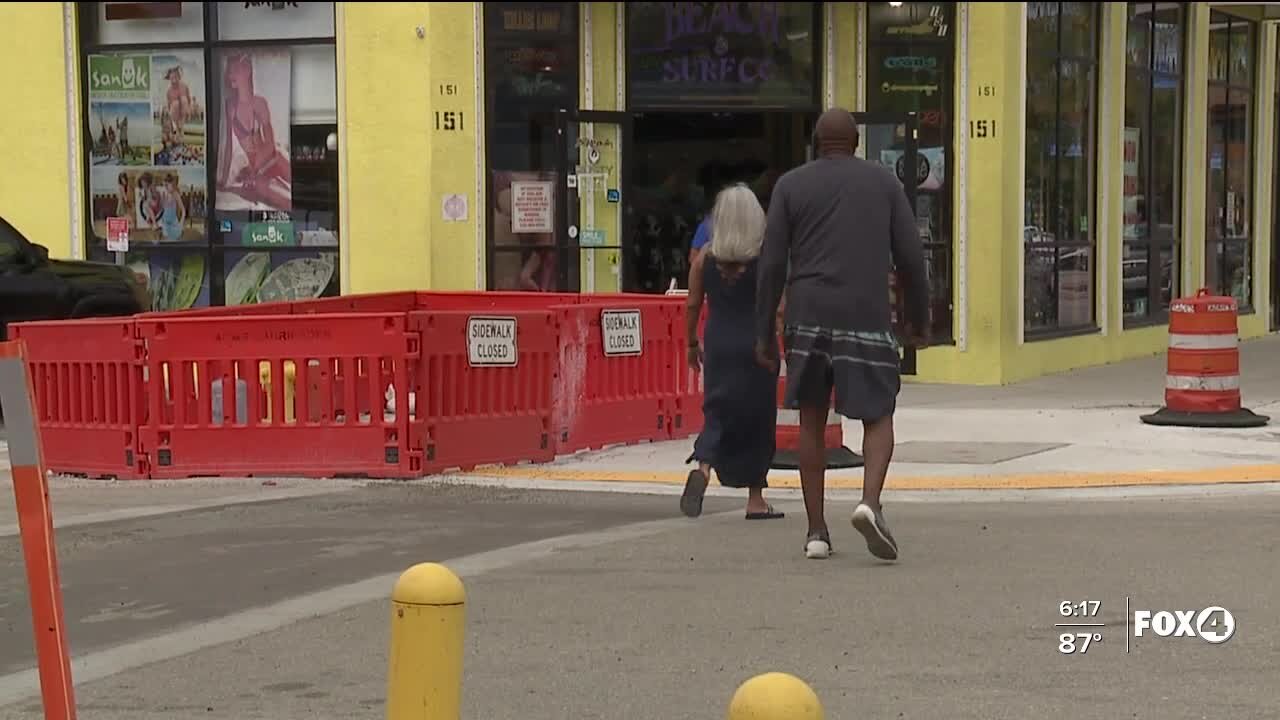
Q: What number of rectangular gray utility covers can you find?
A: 1